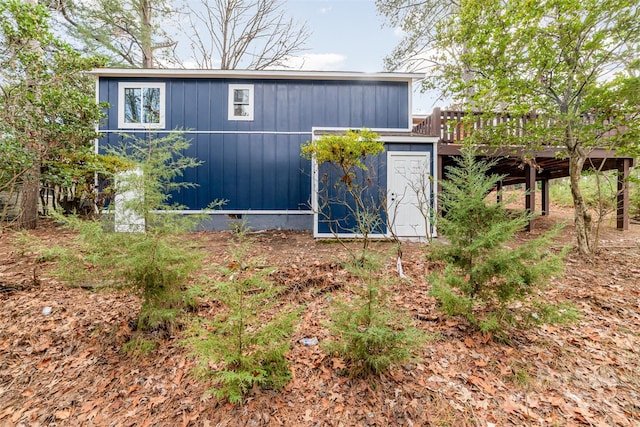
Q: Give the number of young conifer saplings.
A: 4